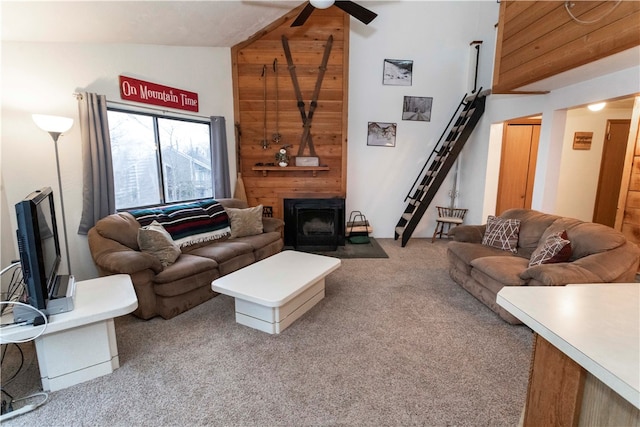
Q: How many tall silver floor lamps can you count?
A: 1